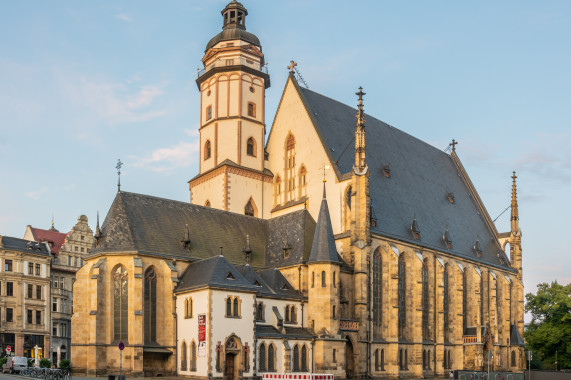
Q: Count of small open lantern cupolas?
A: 1